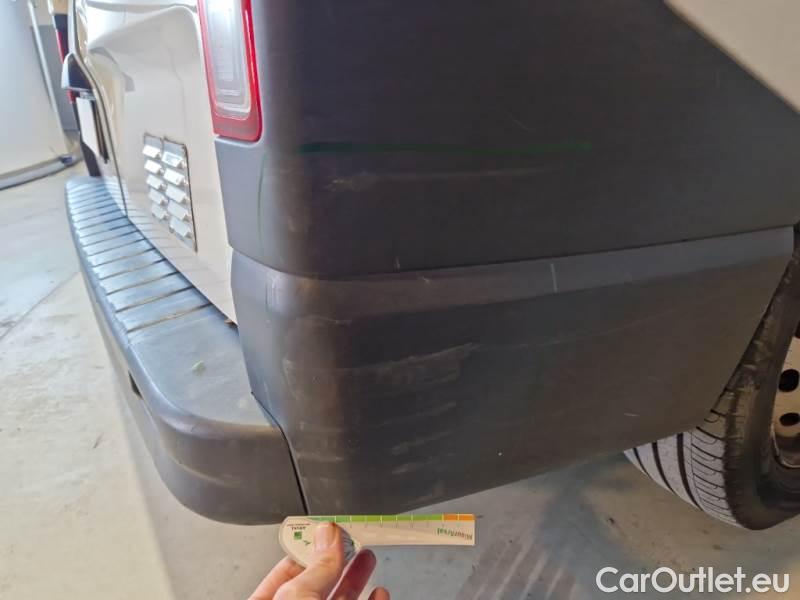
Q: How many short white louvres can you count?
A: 10